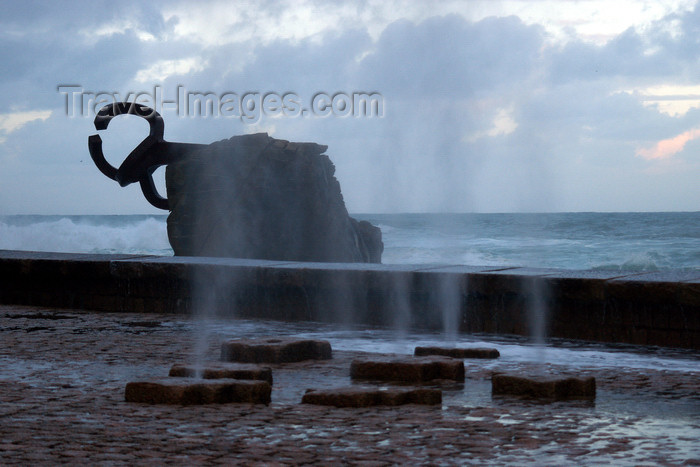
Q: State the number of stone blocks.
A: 7